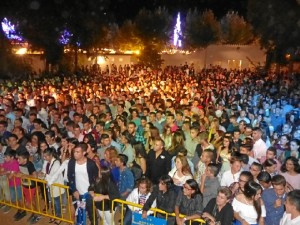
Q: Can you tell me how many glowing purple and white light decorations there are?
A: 3